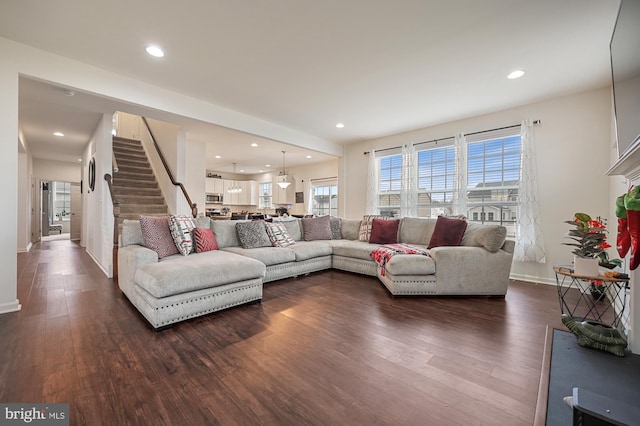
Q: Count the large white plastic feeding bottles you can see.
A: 0